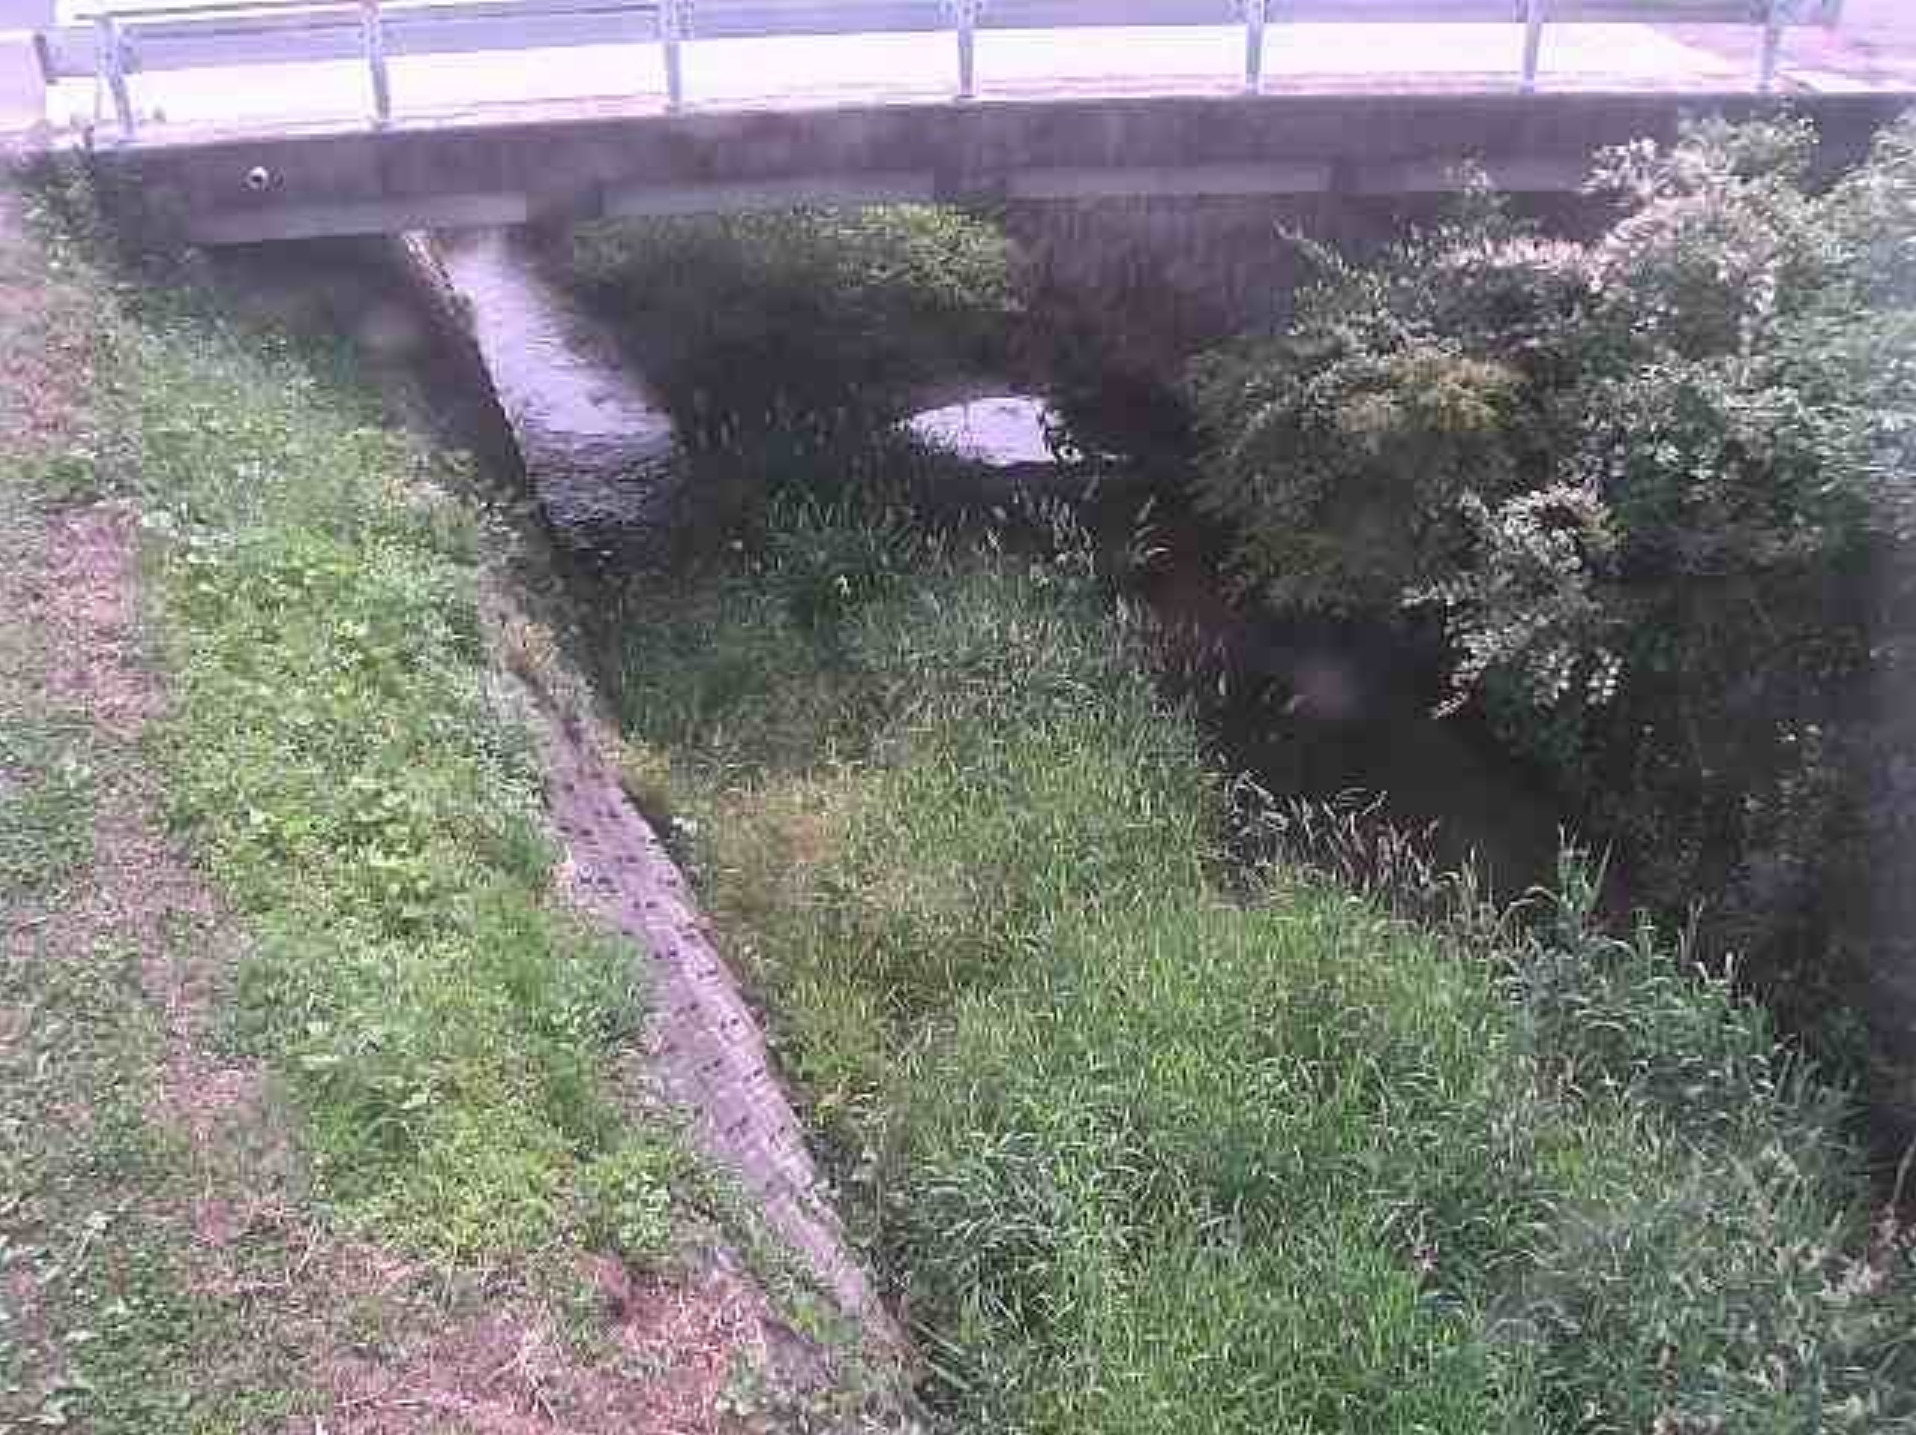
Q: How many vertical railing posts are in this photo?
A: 7